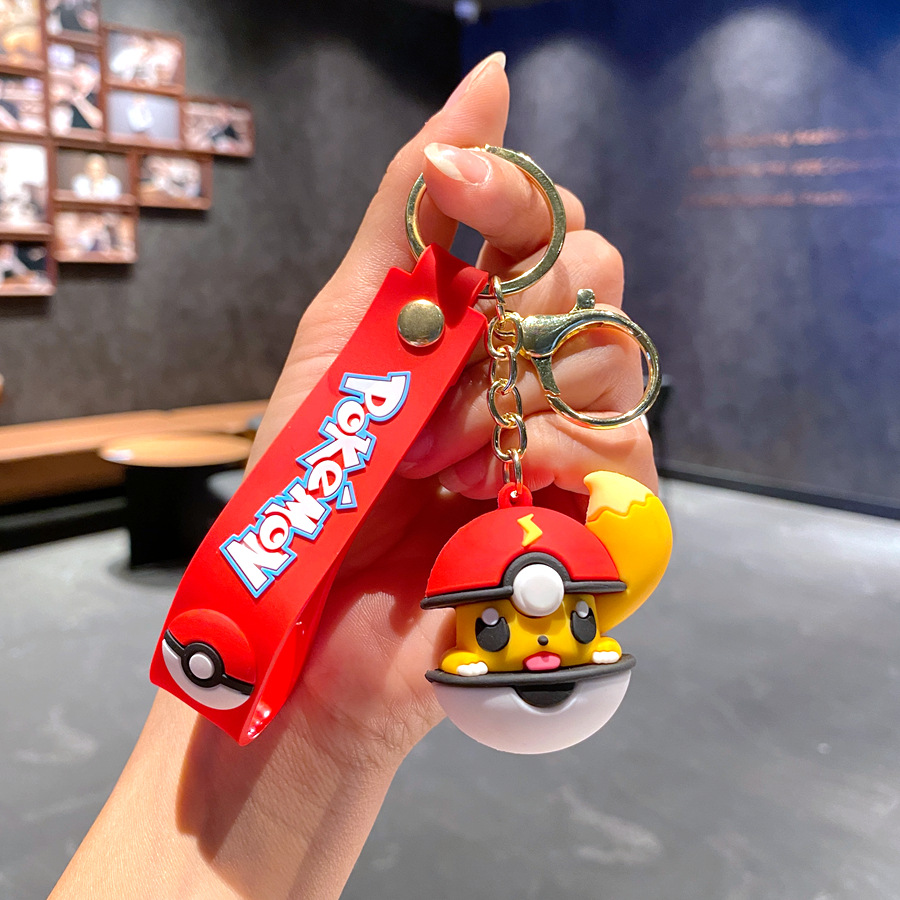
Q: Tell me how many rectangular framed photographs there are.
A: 12